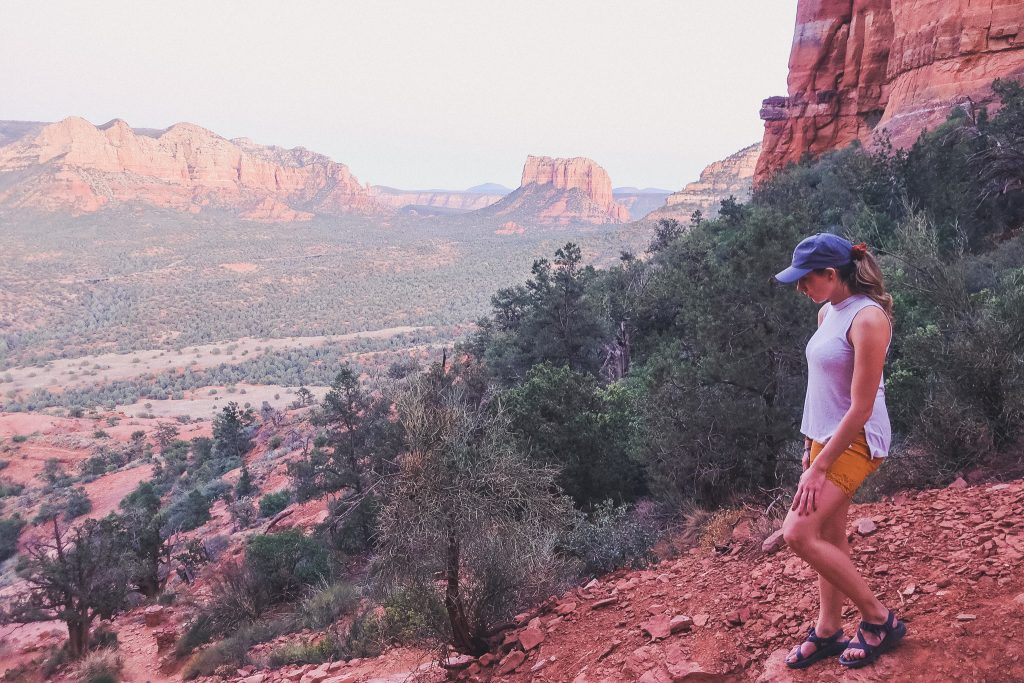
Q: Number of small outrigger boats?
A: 0